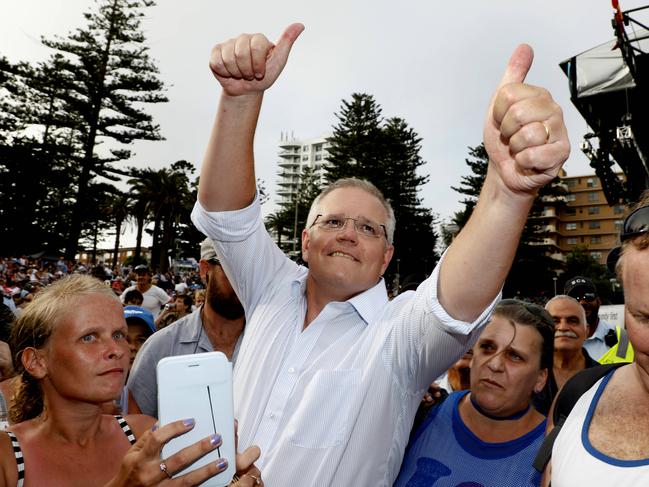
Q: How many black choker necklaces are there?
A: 1